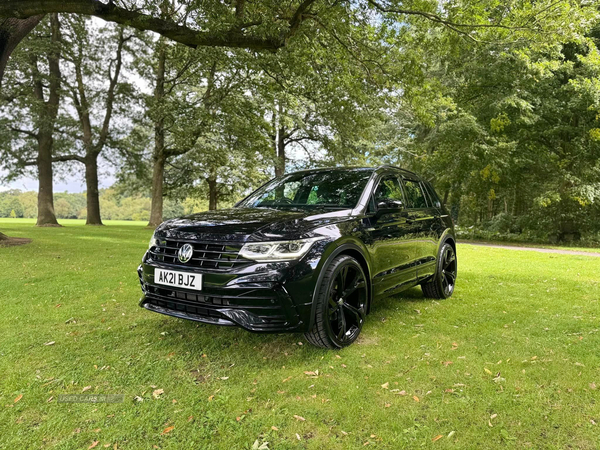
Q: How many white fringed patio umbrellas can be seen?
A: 0